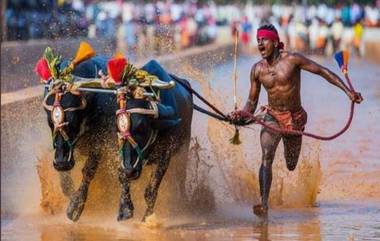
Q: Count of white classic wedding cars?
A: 0